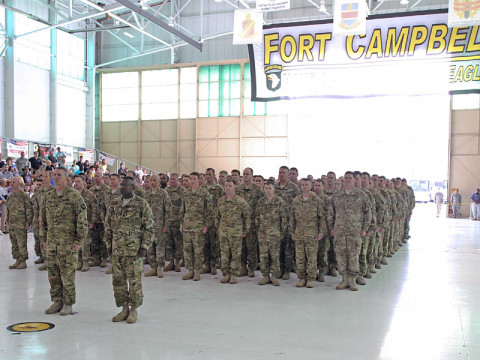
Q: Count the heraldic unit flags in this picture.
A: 3